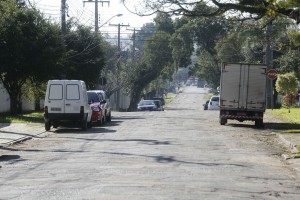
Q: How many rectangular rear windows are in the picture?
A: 2